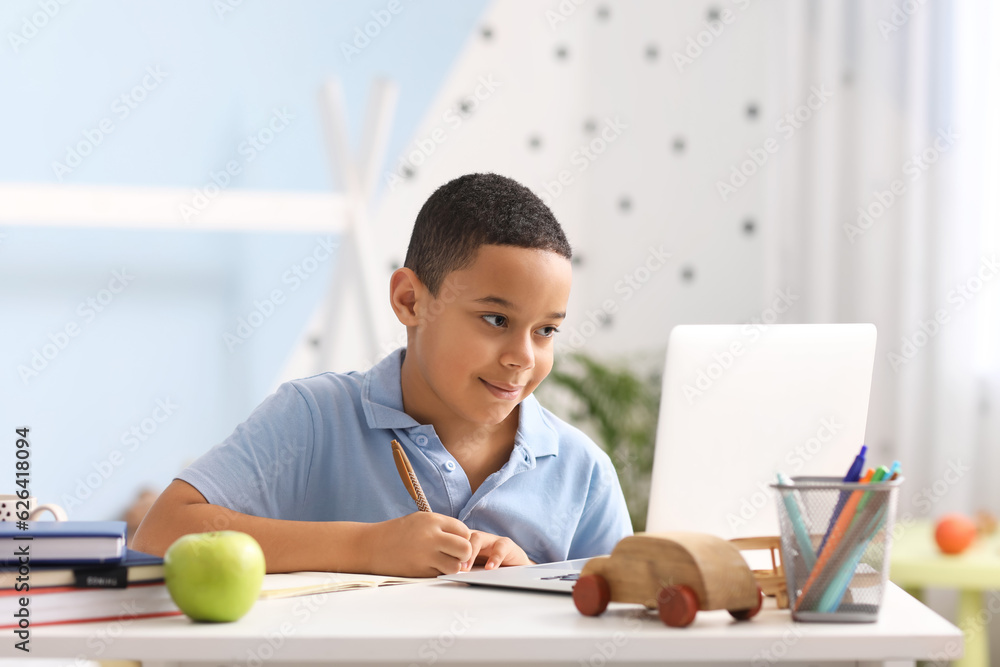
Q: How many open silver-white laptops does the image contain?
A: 1